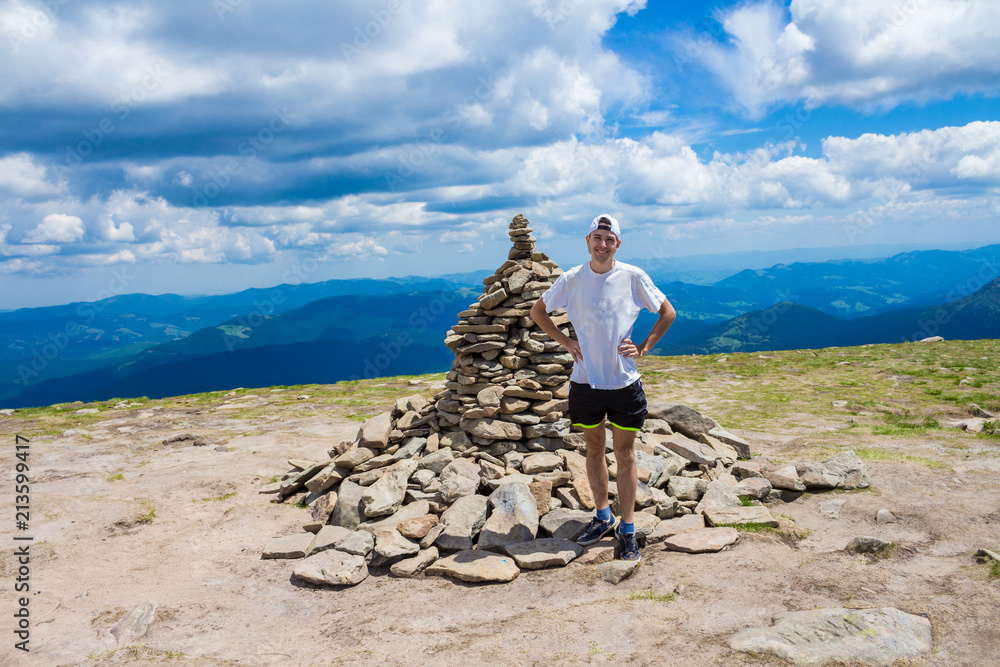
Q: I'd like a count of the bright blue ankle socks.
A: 2